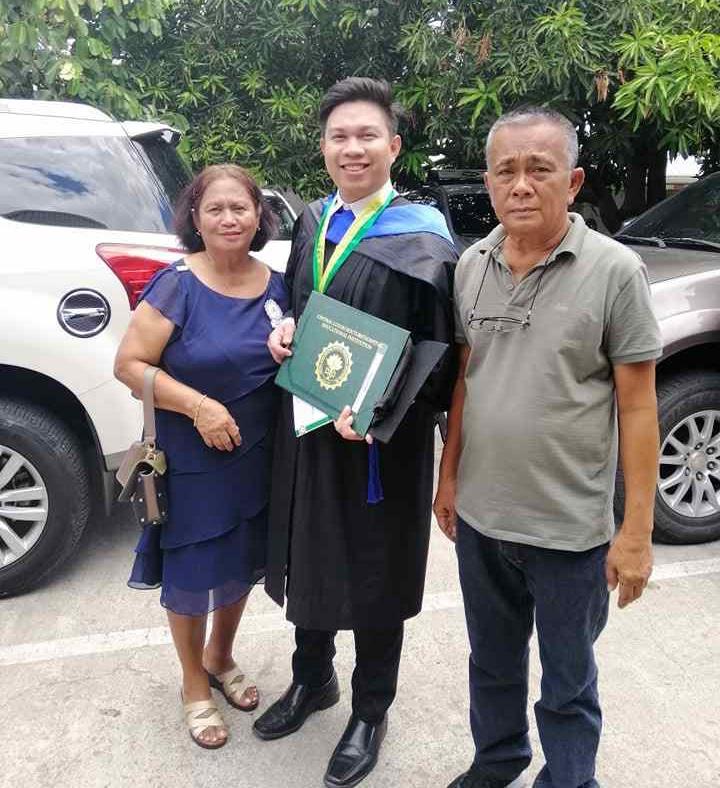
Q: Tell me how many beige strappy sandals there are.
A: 2